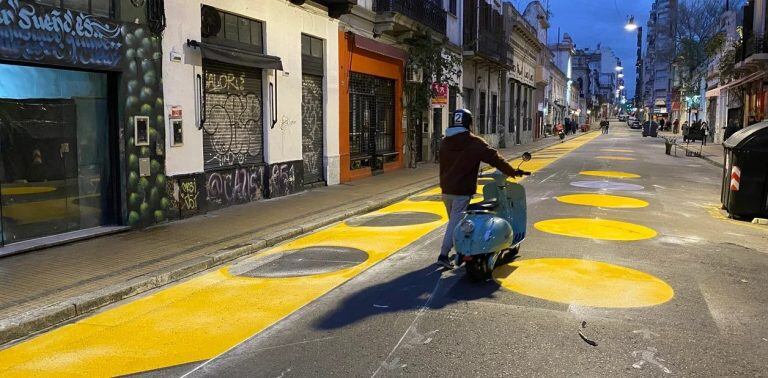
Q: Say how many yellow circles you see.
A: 6